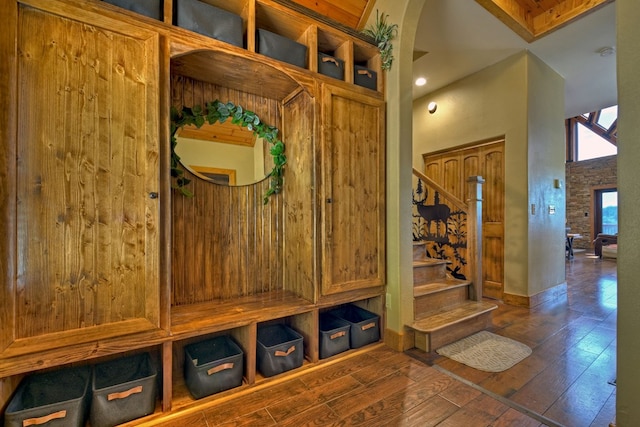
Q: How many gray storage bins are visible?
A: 11